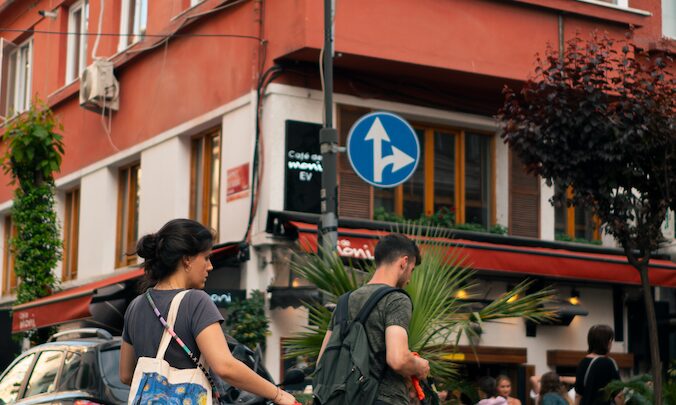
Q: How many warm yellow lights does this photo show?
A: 3